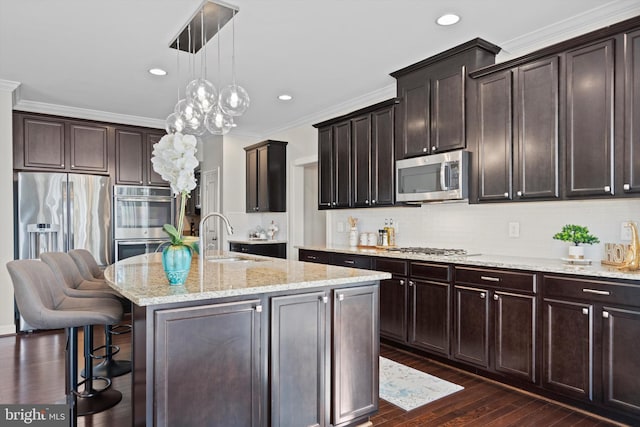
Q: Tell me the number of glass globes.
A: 7